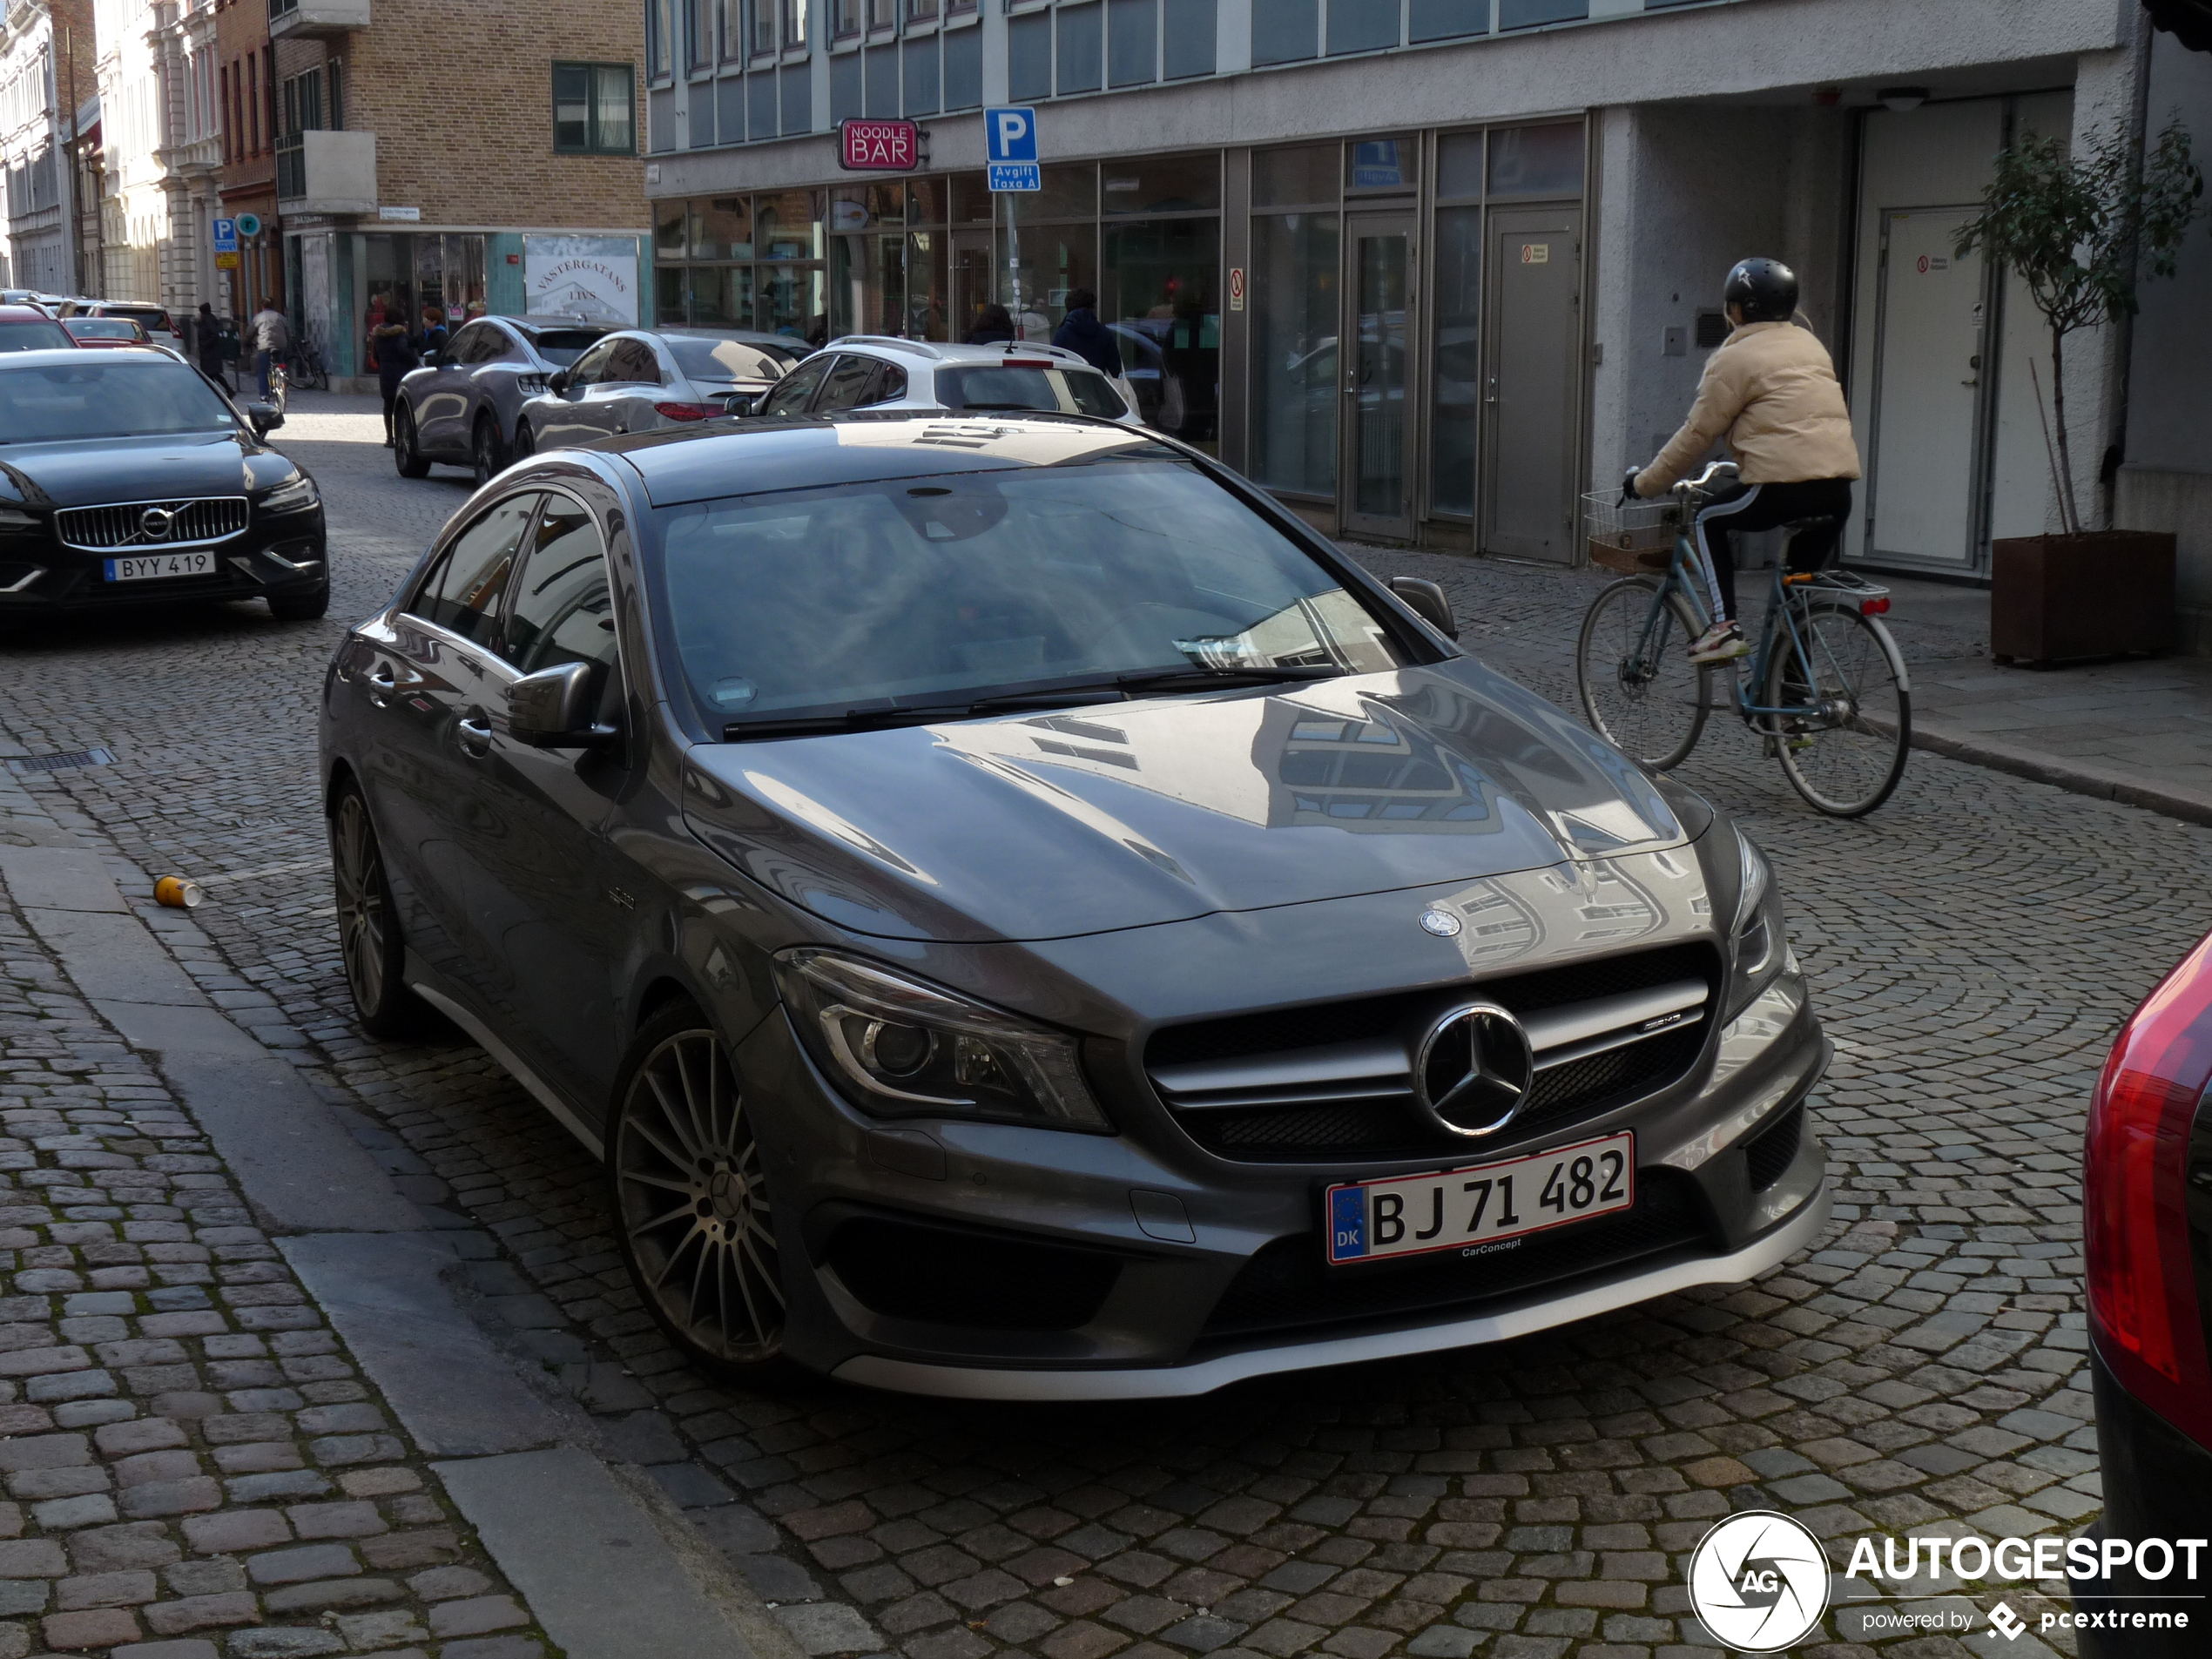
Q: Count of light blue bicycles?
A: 1